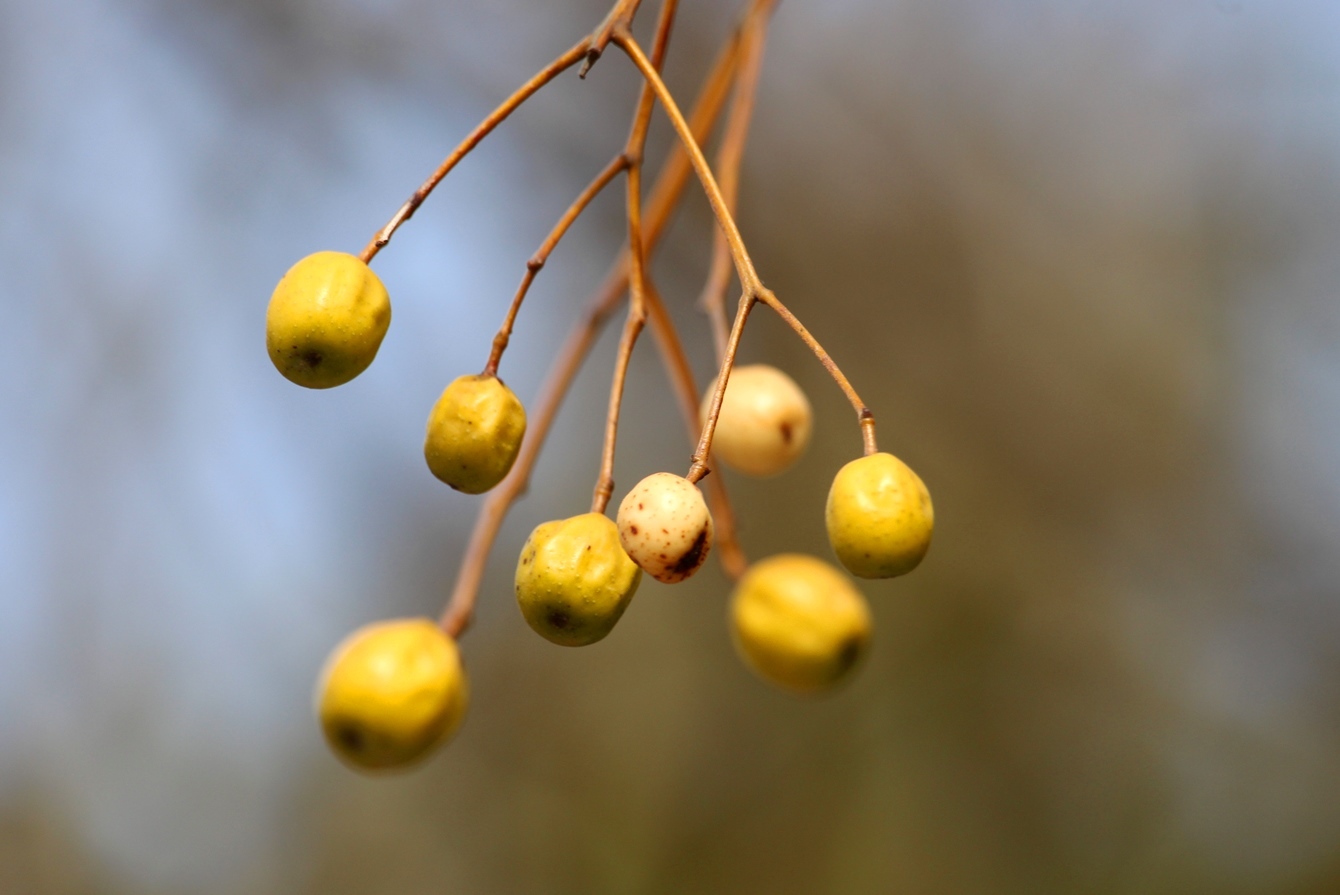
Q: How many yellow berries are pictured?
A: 6